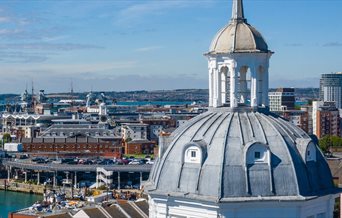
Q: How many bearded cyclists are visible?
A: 0